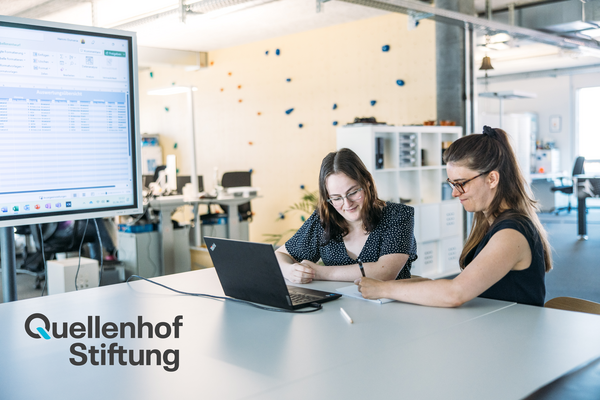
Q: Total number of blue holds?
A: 14